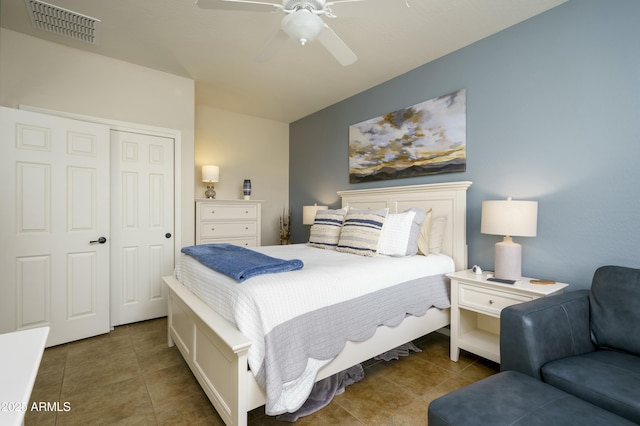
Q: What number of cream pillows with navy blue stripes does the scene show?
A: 2